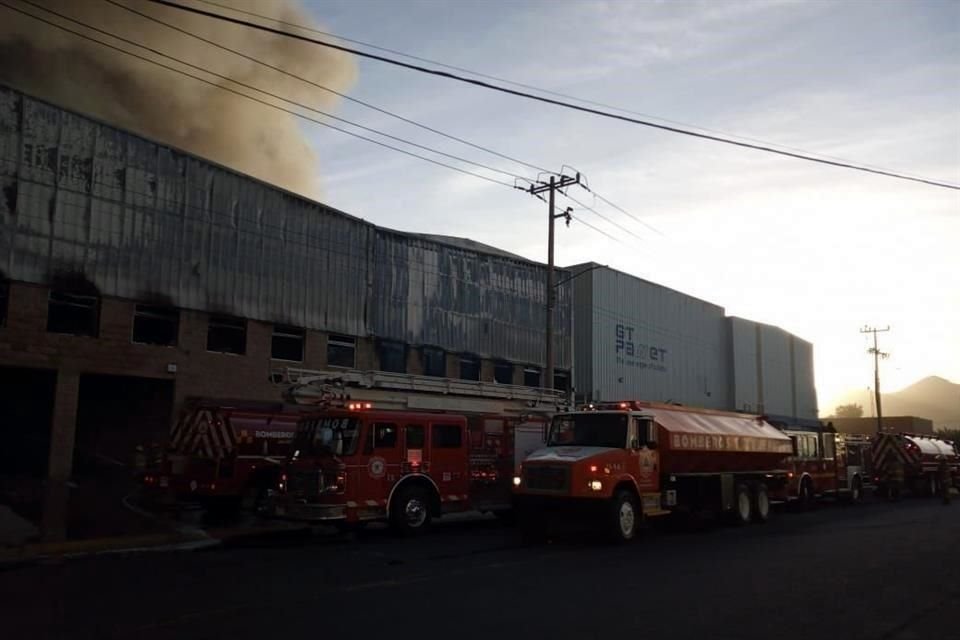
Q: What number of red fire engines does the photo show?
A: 5